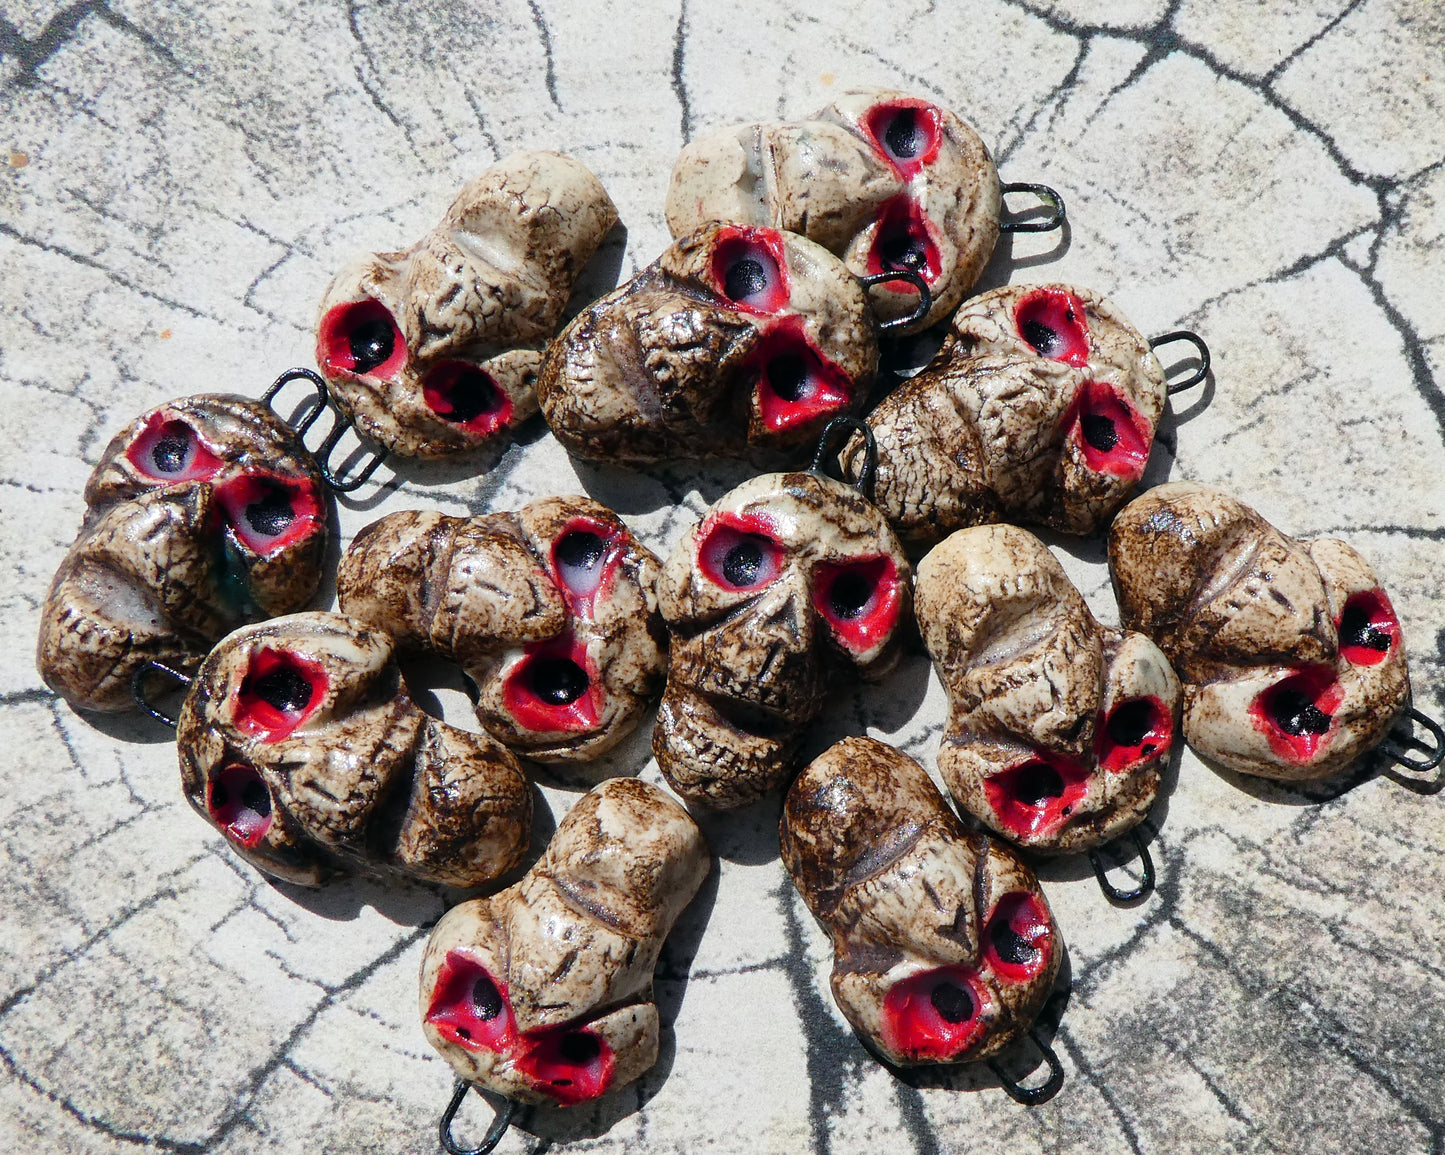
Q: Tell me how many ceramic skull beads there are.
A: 12